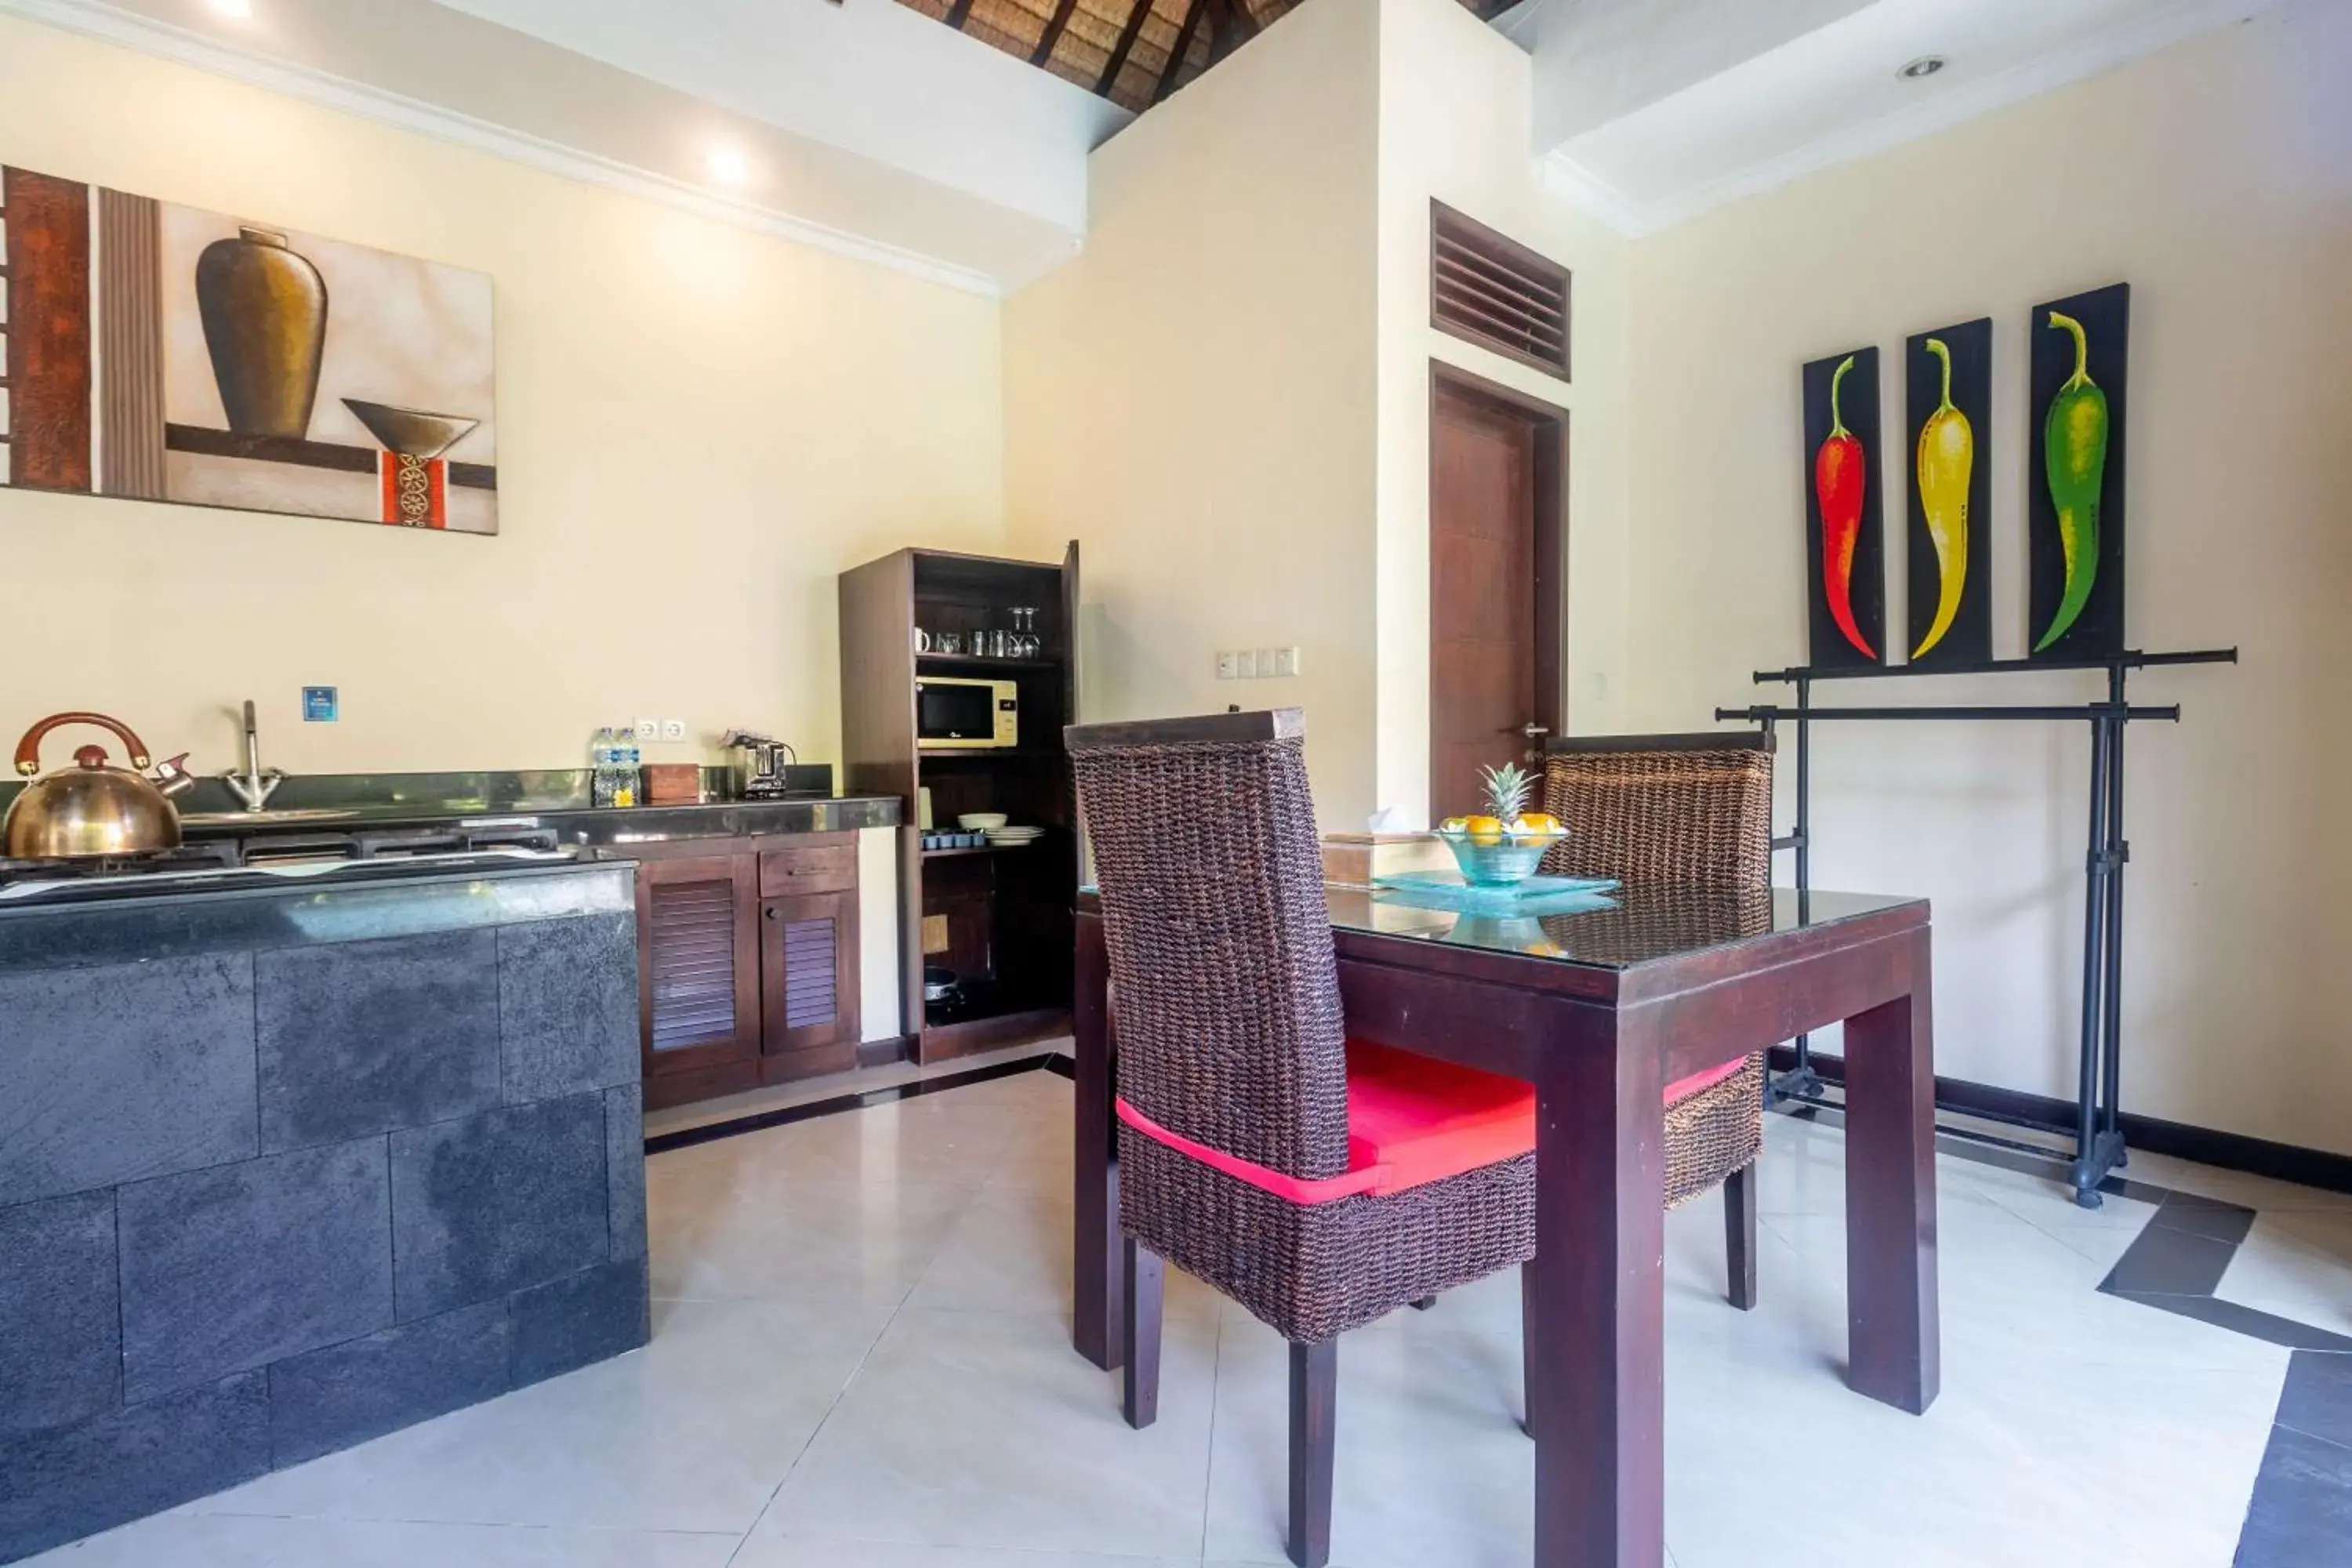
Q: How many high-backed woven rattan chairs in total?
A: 2